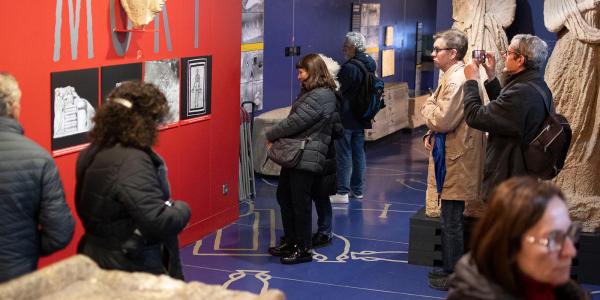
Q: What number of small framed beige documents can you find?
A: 2